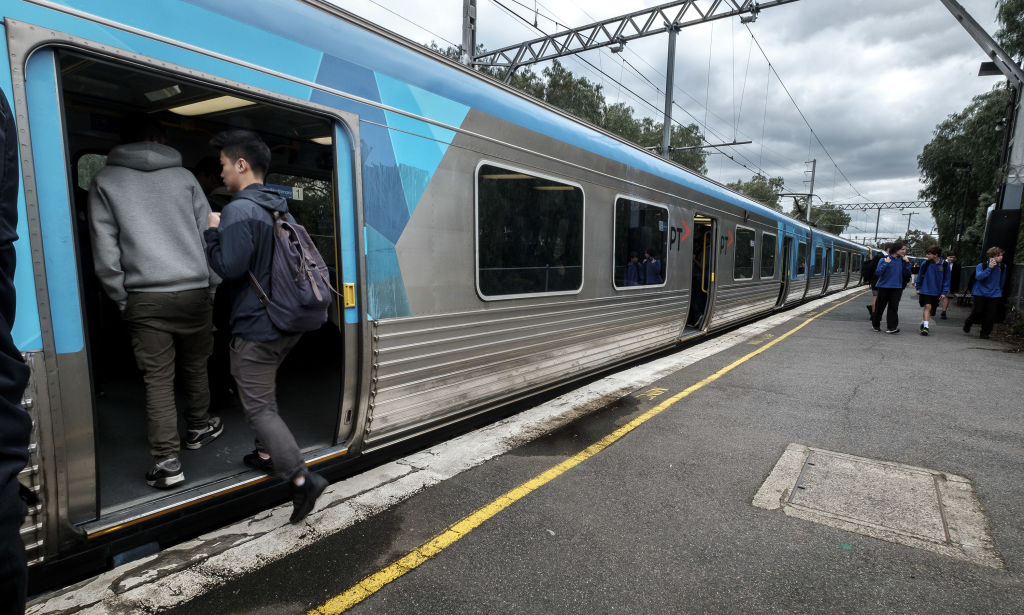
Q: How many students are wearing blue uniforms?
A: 3